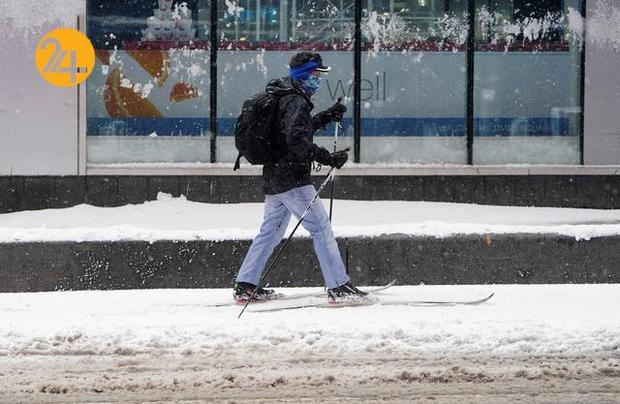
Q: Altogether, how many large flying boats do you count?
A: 0